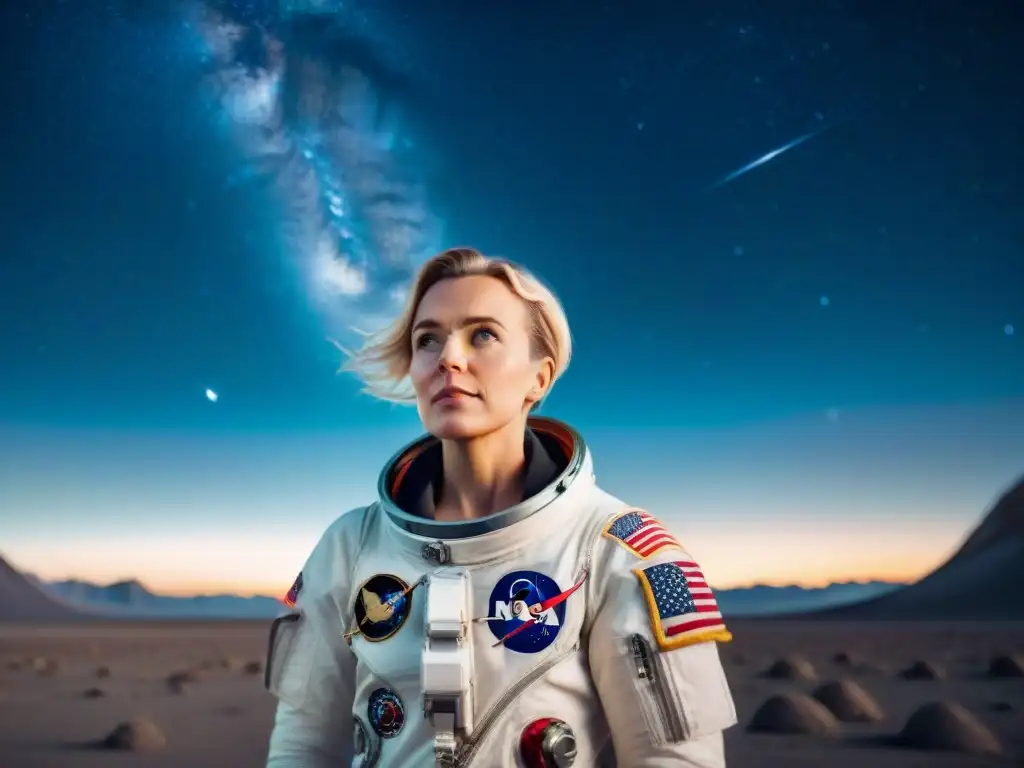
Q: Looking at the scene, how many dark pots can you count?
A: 0